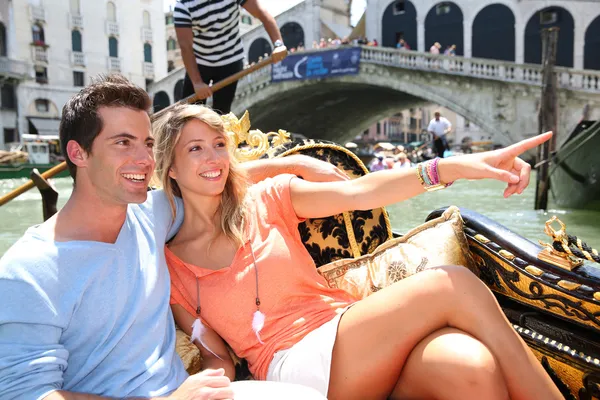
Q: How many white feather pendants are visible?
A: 2